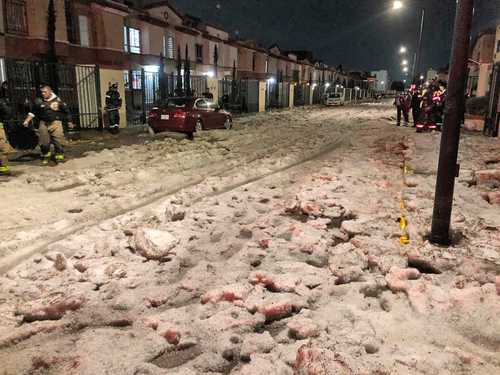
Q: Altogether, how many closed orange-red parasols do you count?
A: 0